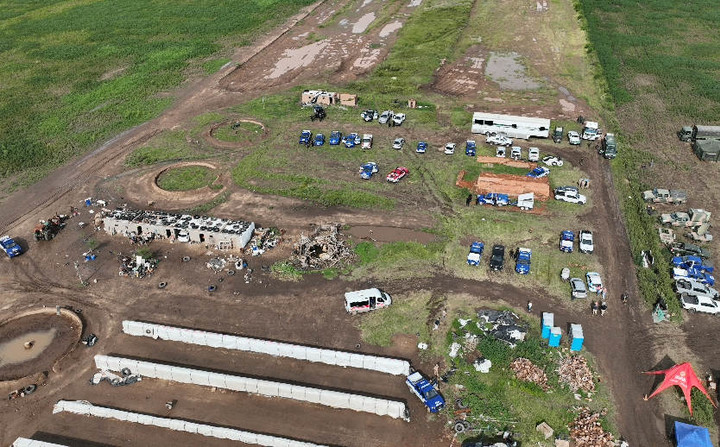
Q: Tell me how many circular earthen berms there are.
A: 3